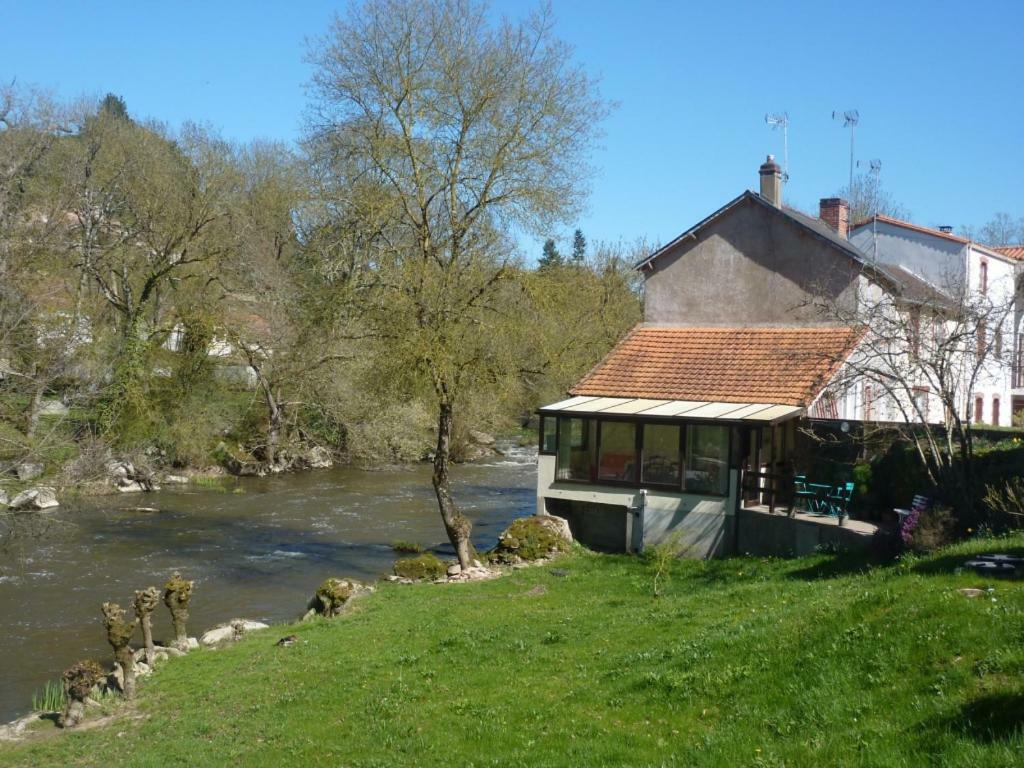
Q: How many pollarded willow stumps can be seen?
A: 4